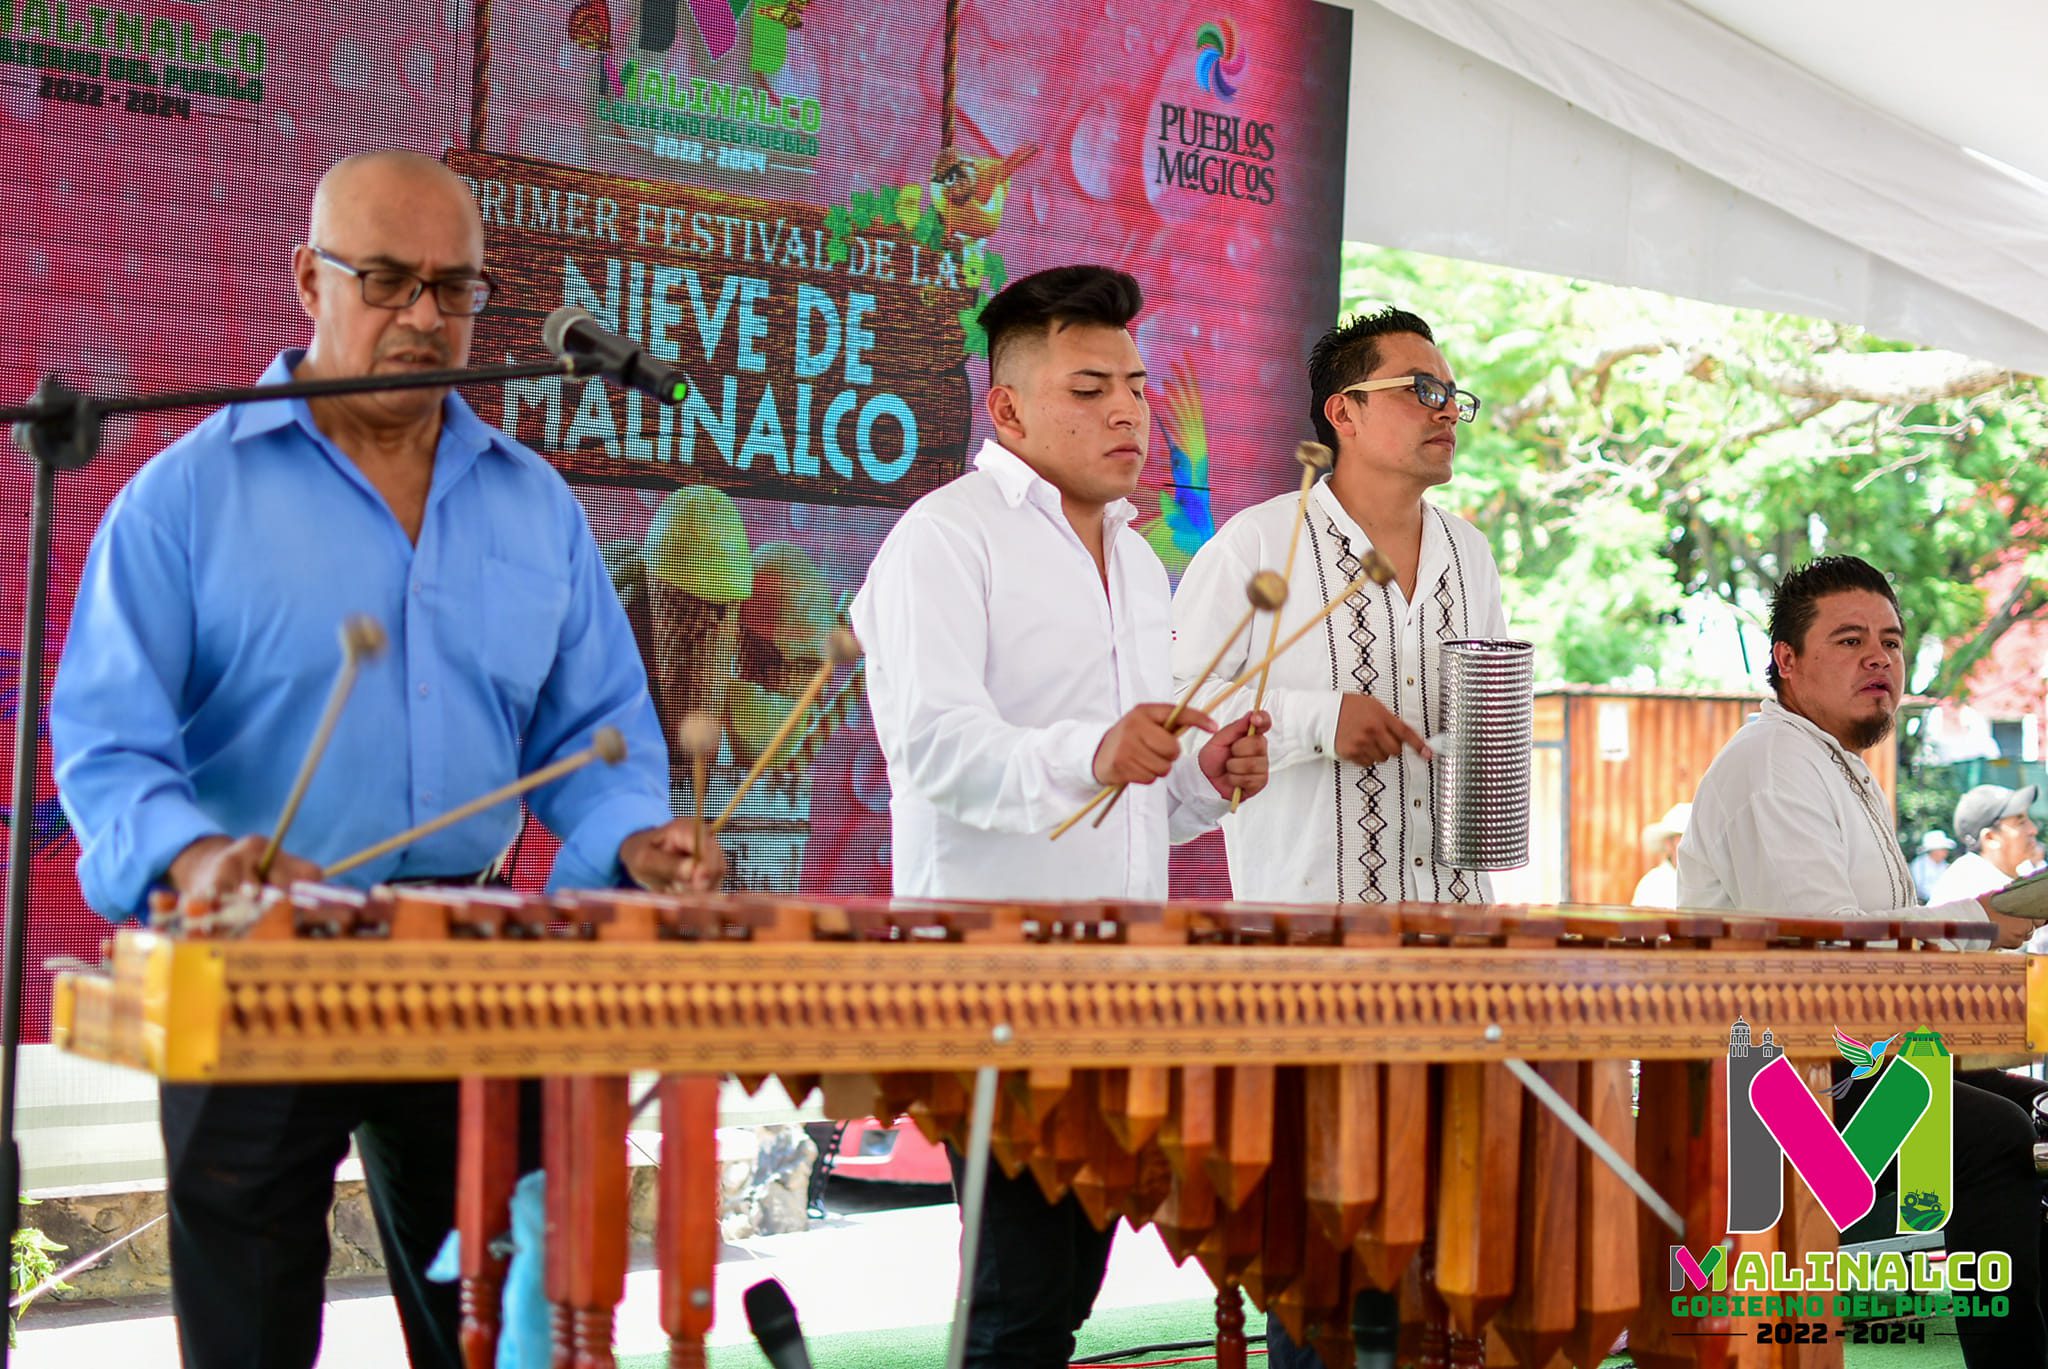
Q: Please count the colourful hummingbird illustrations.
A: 2